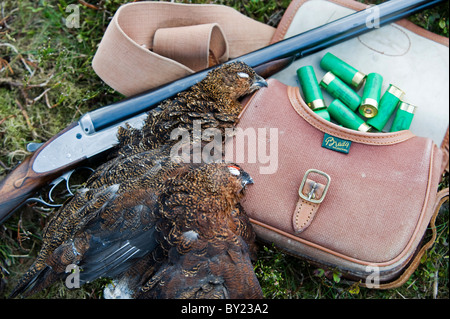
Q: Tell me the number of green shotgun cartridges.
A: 8